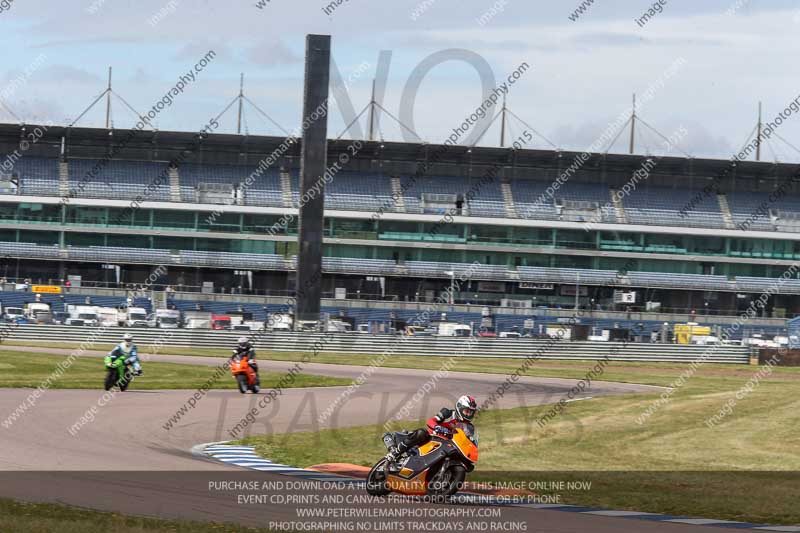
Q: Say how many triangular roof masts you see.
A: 6